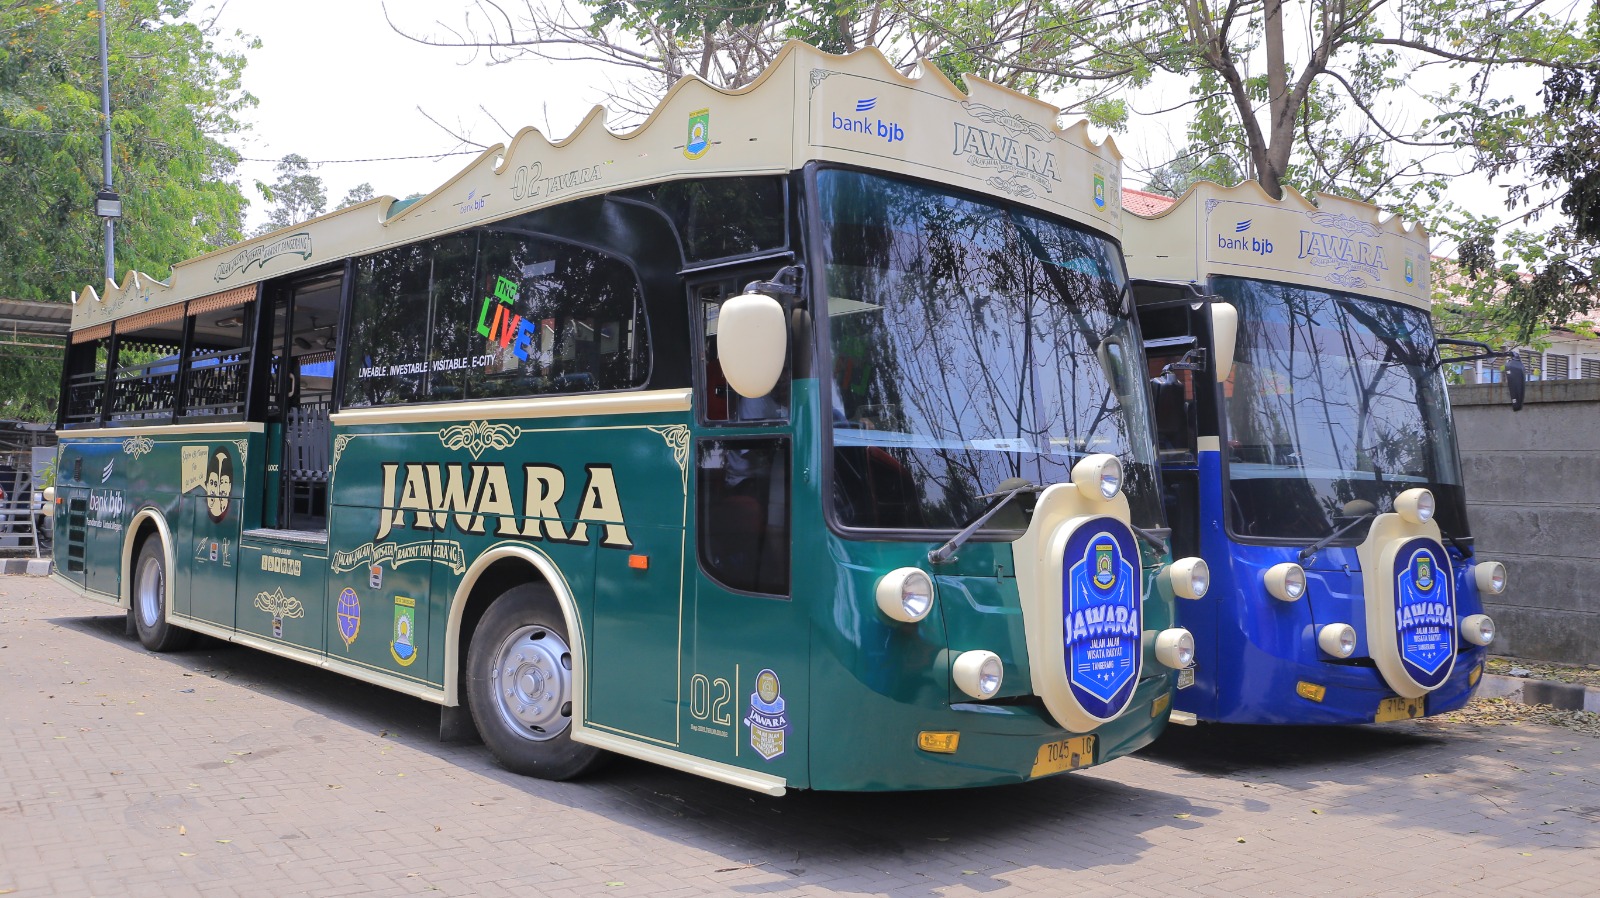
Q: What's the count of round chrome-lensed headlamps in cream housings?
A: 10